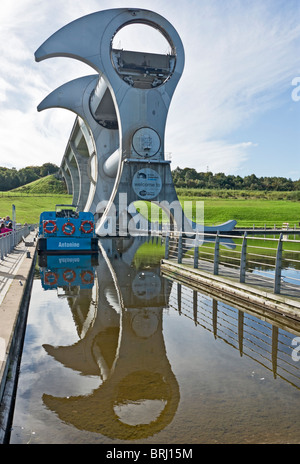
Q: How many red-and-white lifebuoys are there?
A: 3